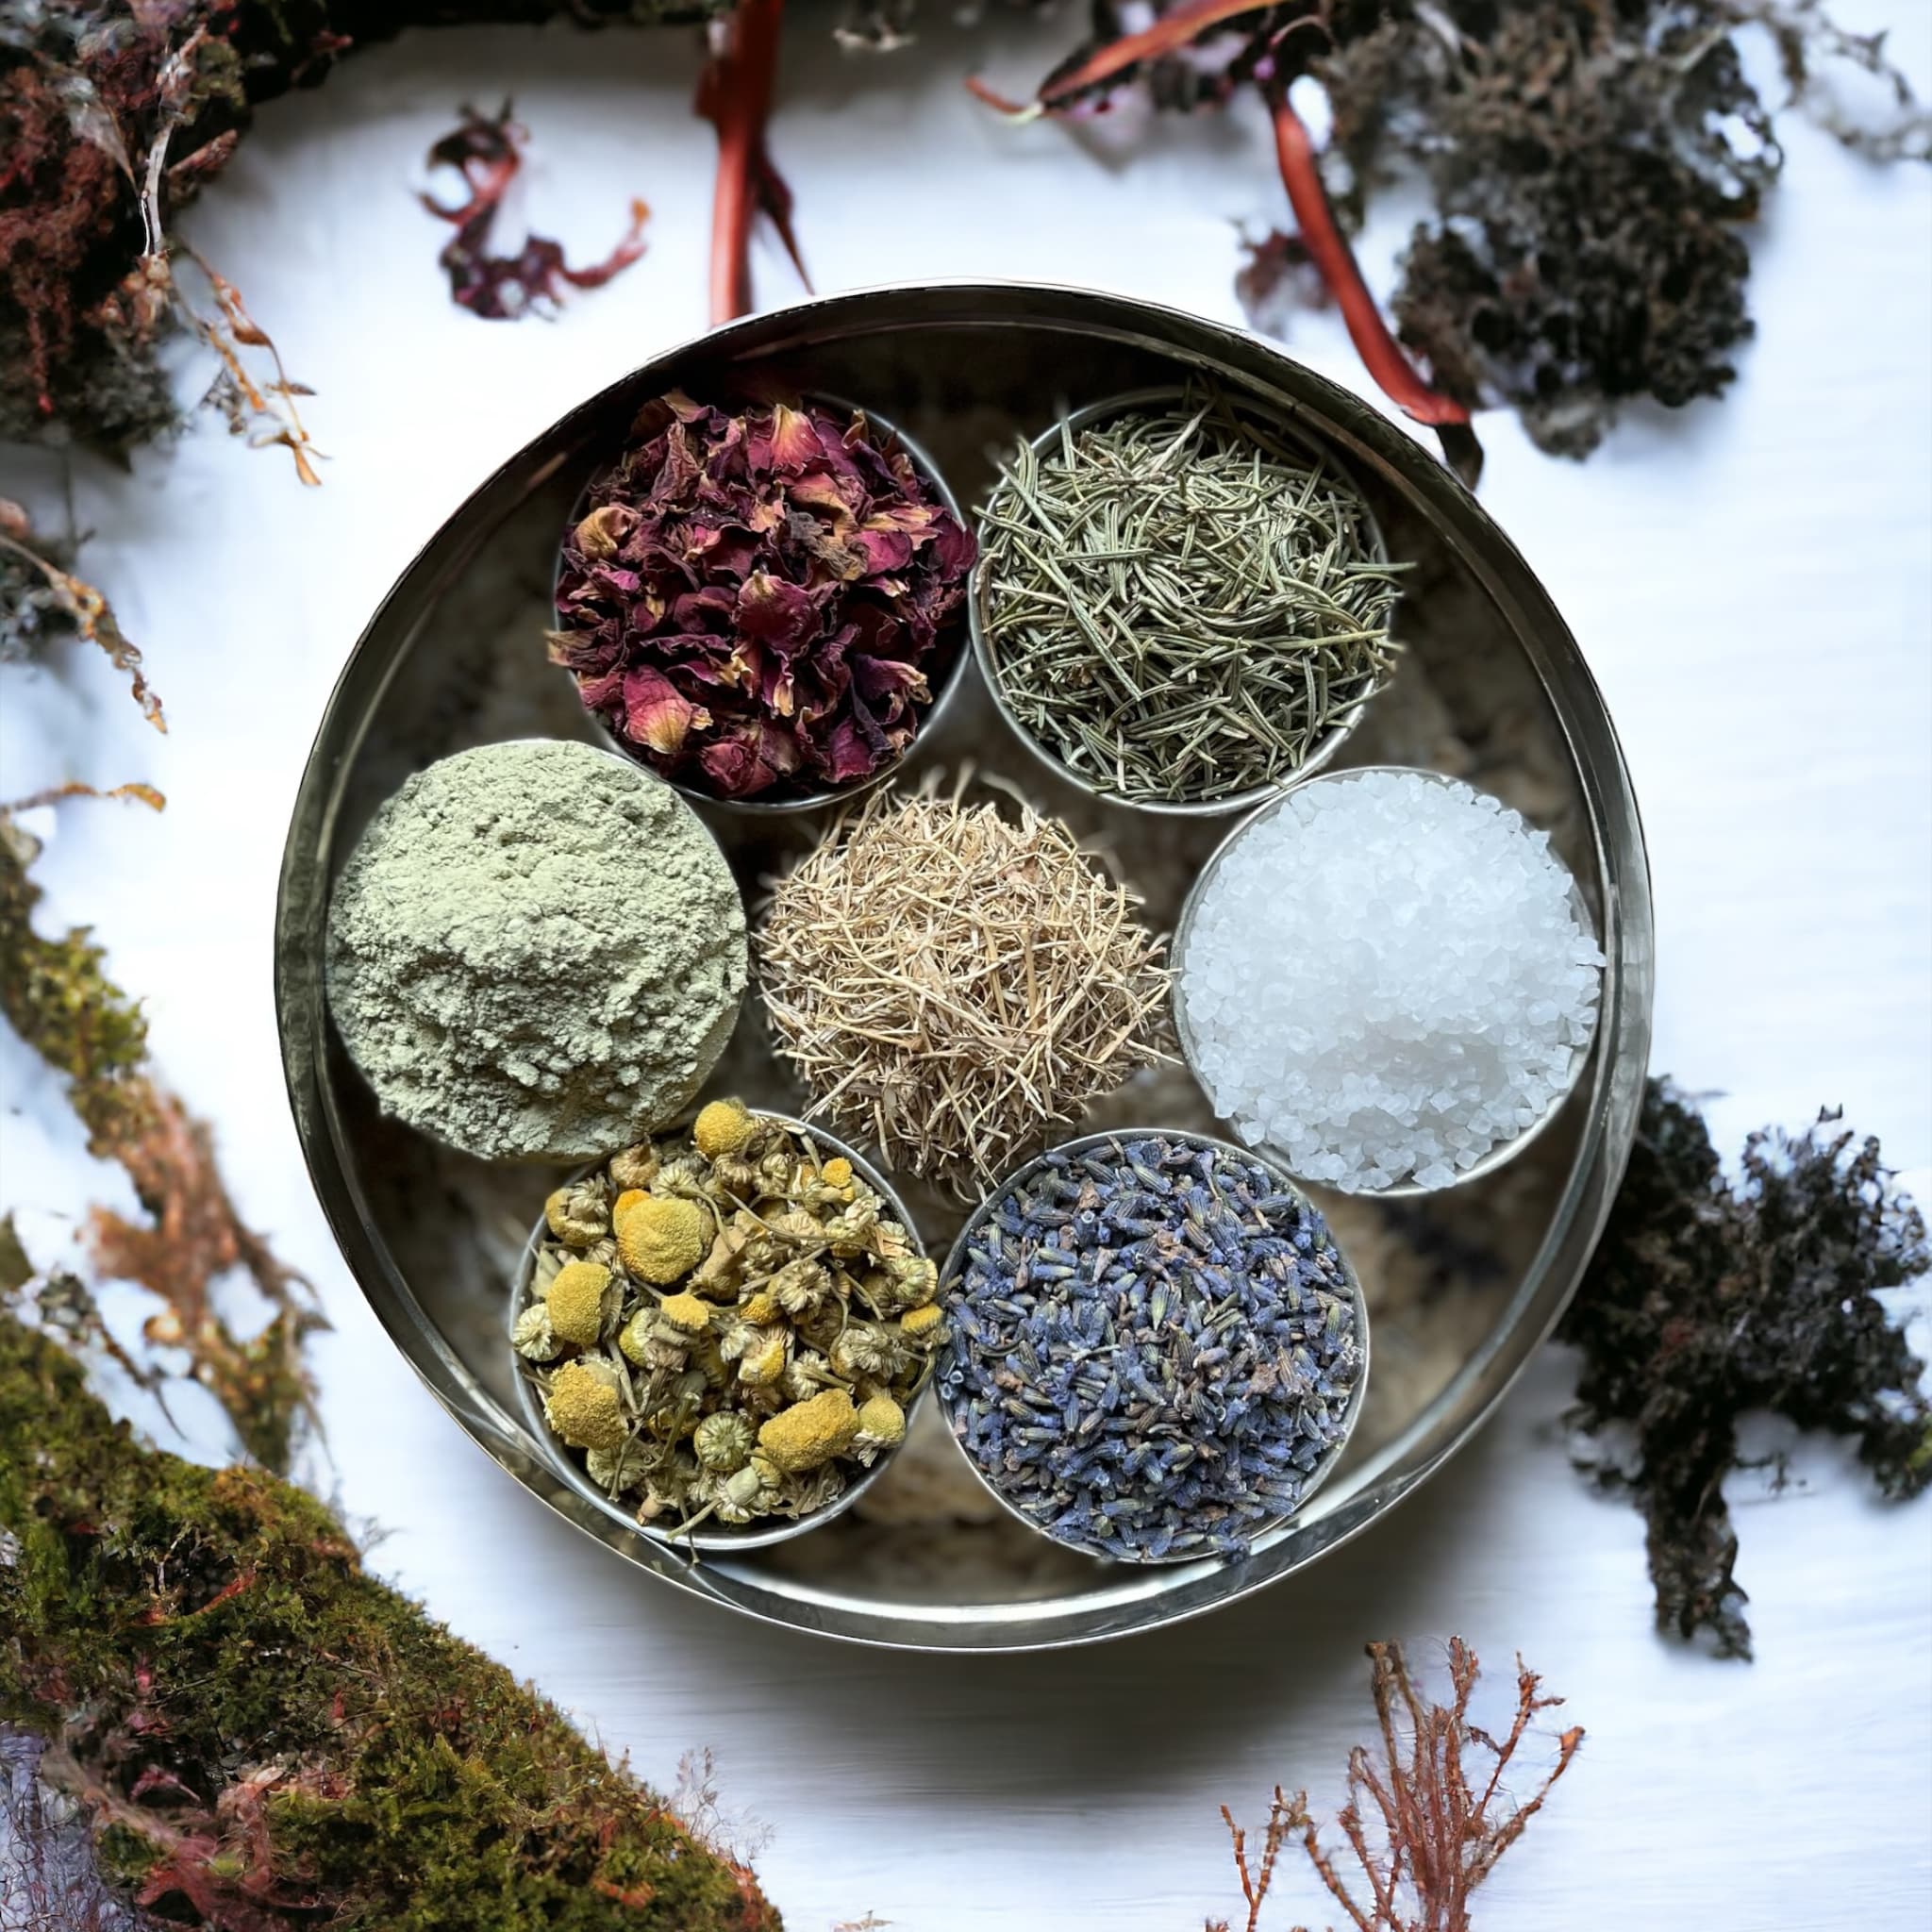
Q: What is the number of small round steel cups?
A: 7